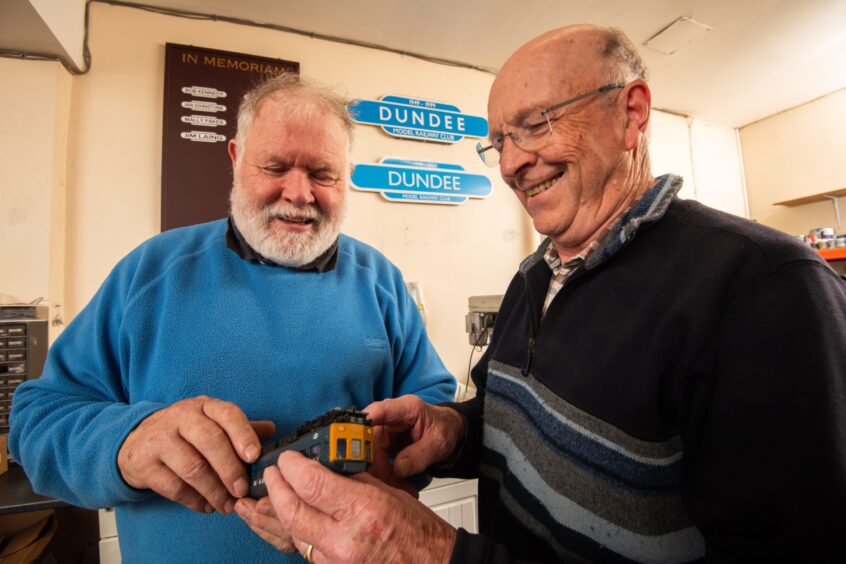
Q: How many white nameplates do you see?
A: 4